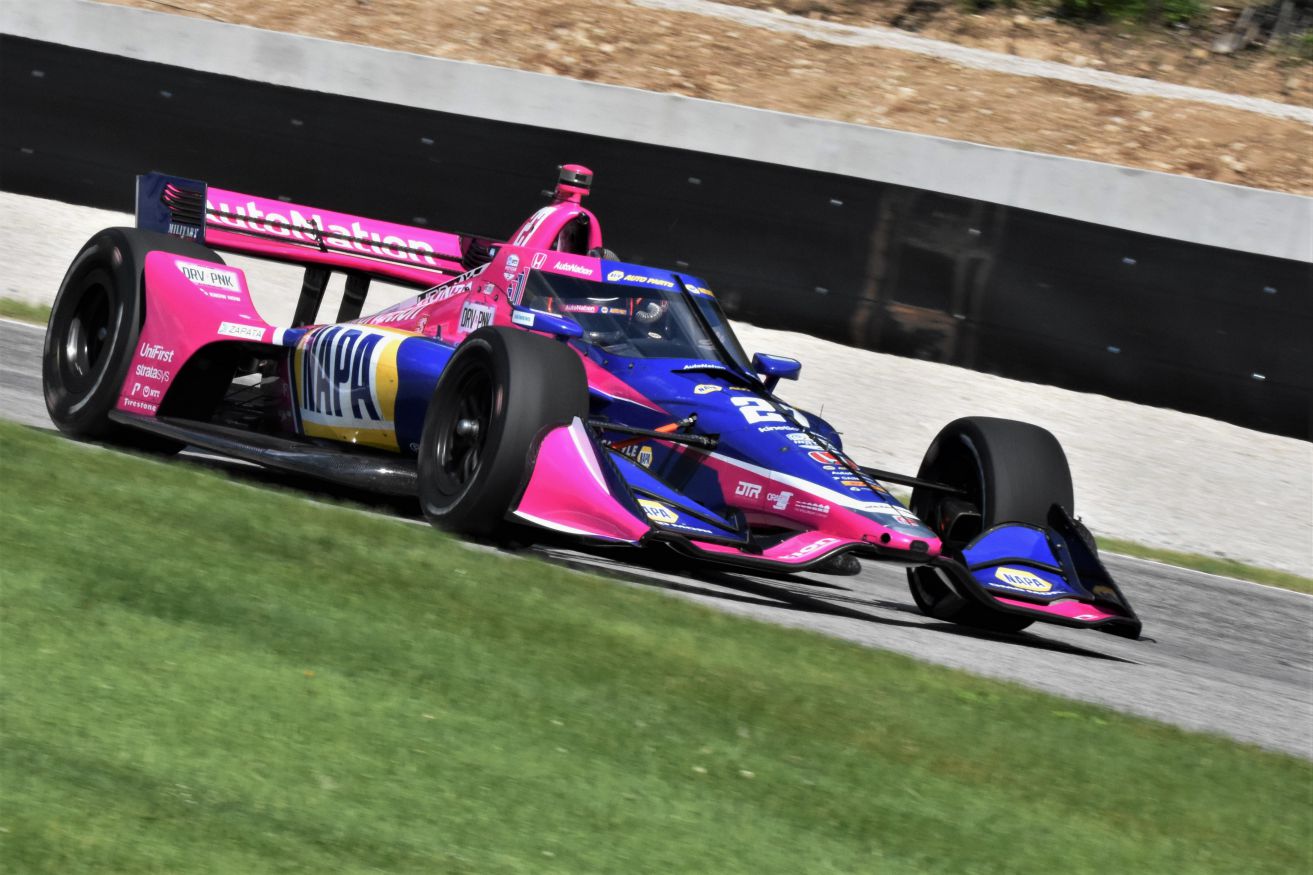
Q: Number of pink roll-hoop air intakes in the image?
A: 1